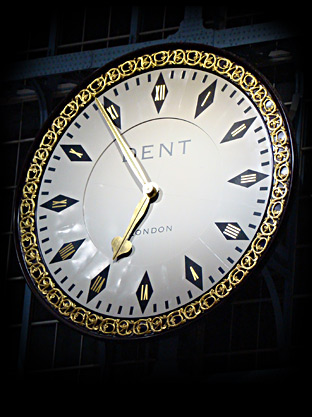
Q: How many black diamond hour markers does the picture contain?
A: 12